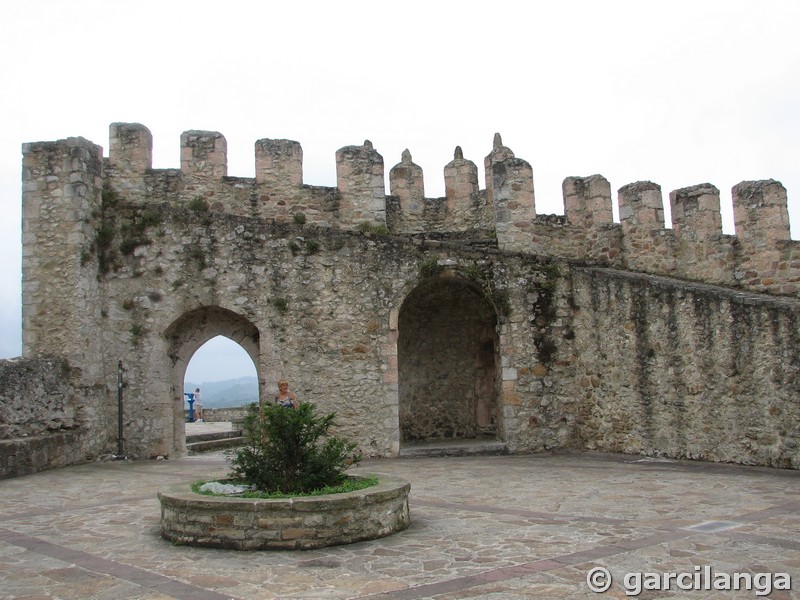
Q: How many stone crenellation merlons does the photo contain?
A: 12